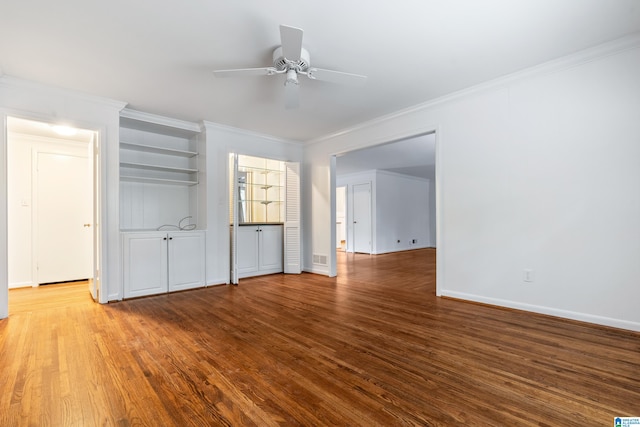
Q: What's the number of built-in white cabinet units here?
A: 2